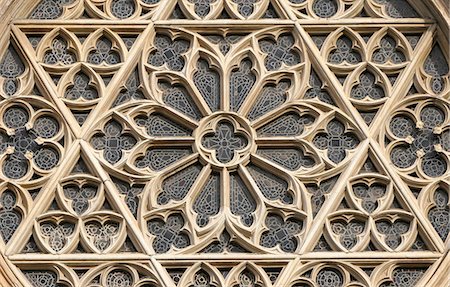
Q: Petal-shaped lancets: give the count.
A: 12